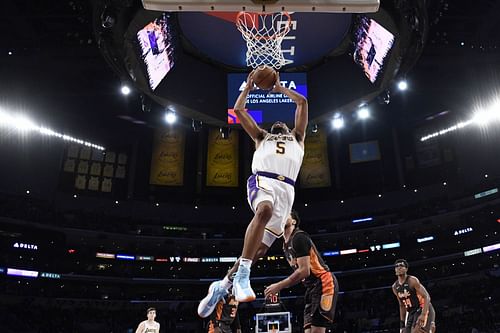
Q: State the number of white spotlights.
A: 5